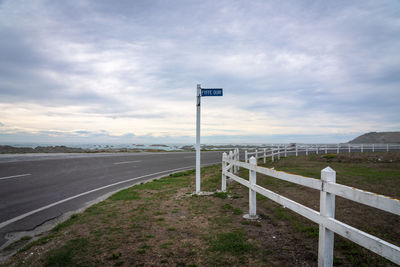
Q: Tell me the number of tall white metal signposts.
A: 1